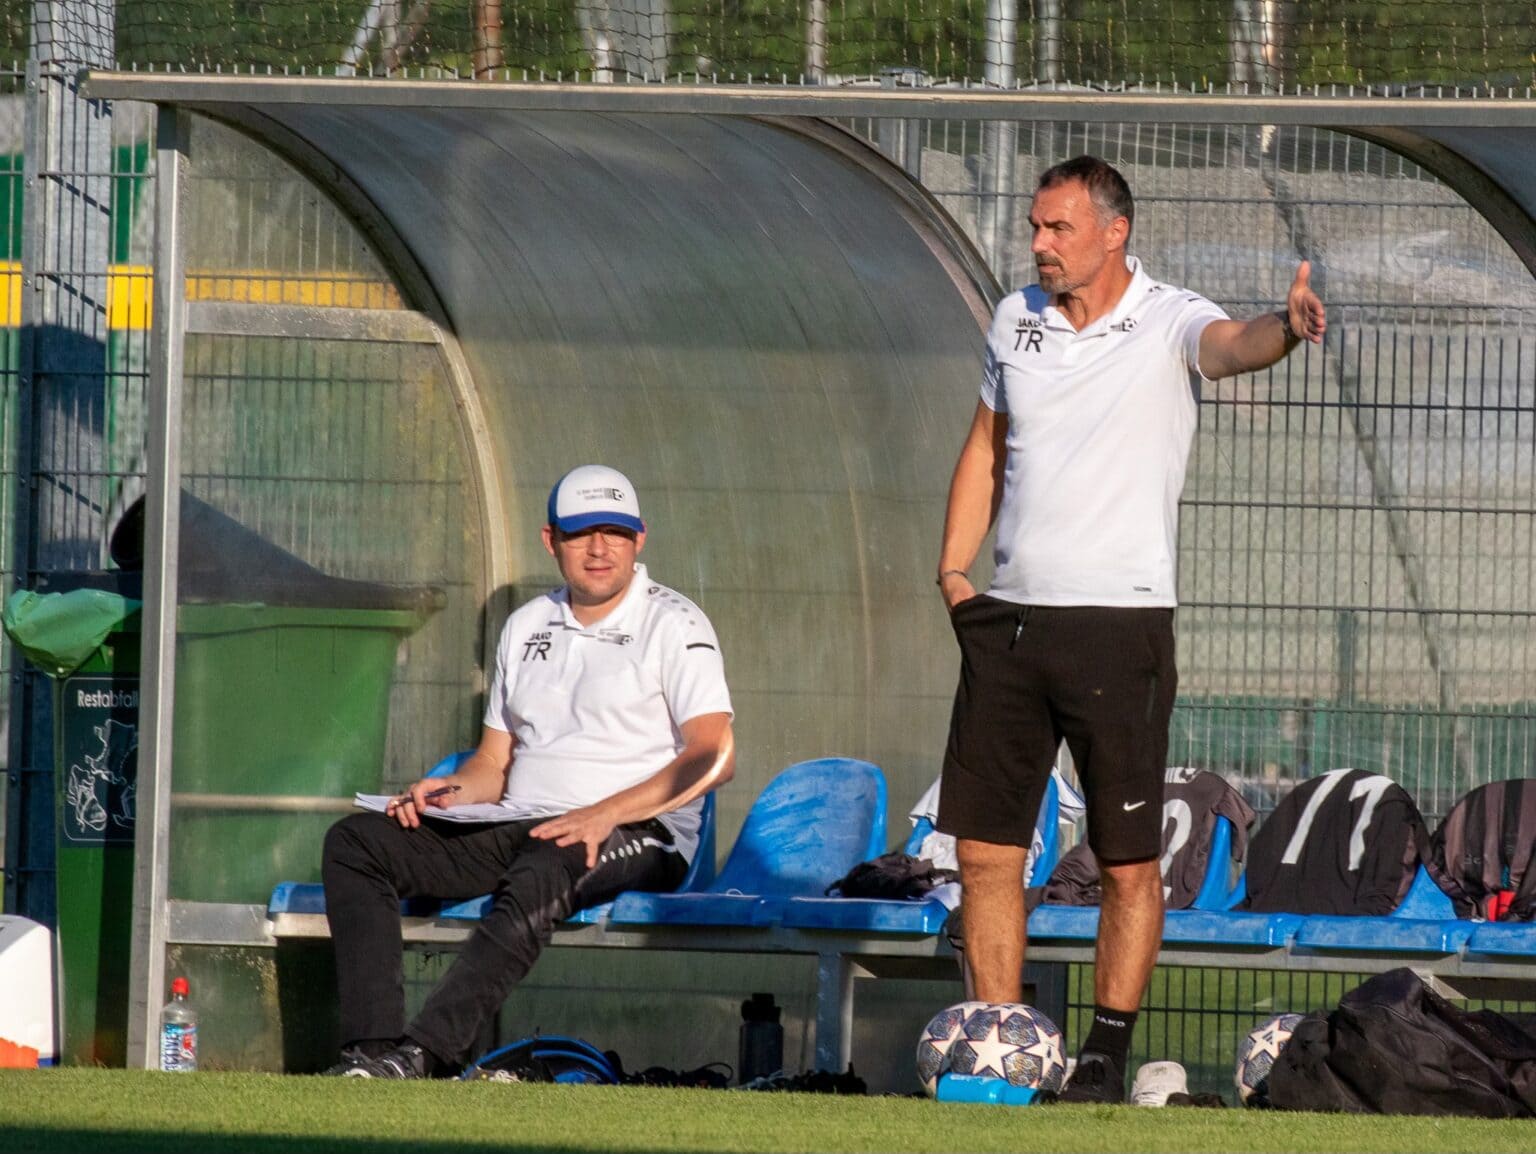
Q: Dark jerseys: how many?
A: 3